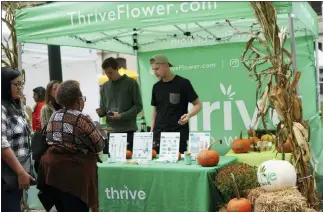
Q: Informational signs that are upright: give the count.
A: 4